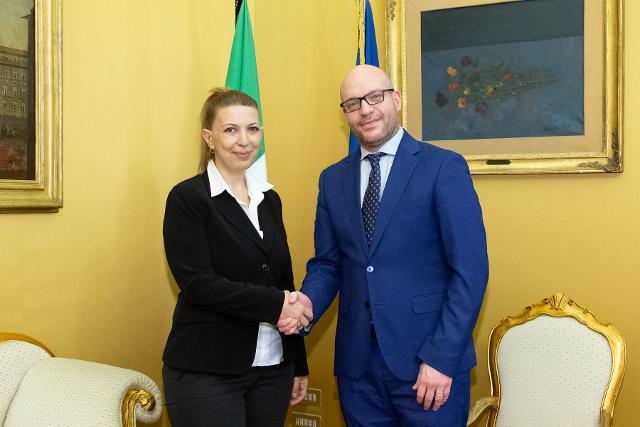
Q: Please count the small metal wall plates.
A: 2